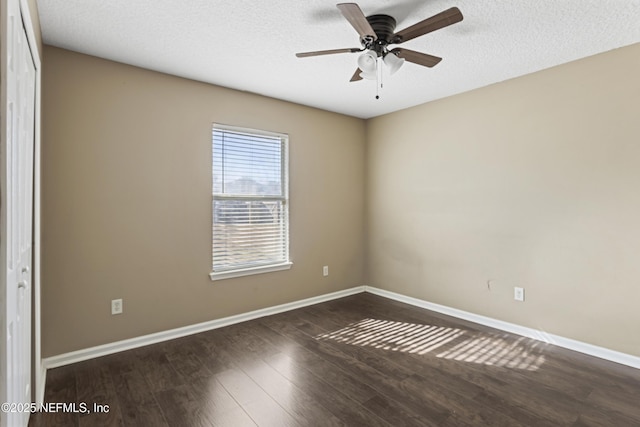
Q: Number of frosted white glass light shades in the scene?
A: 3